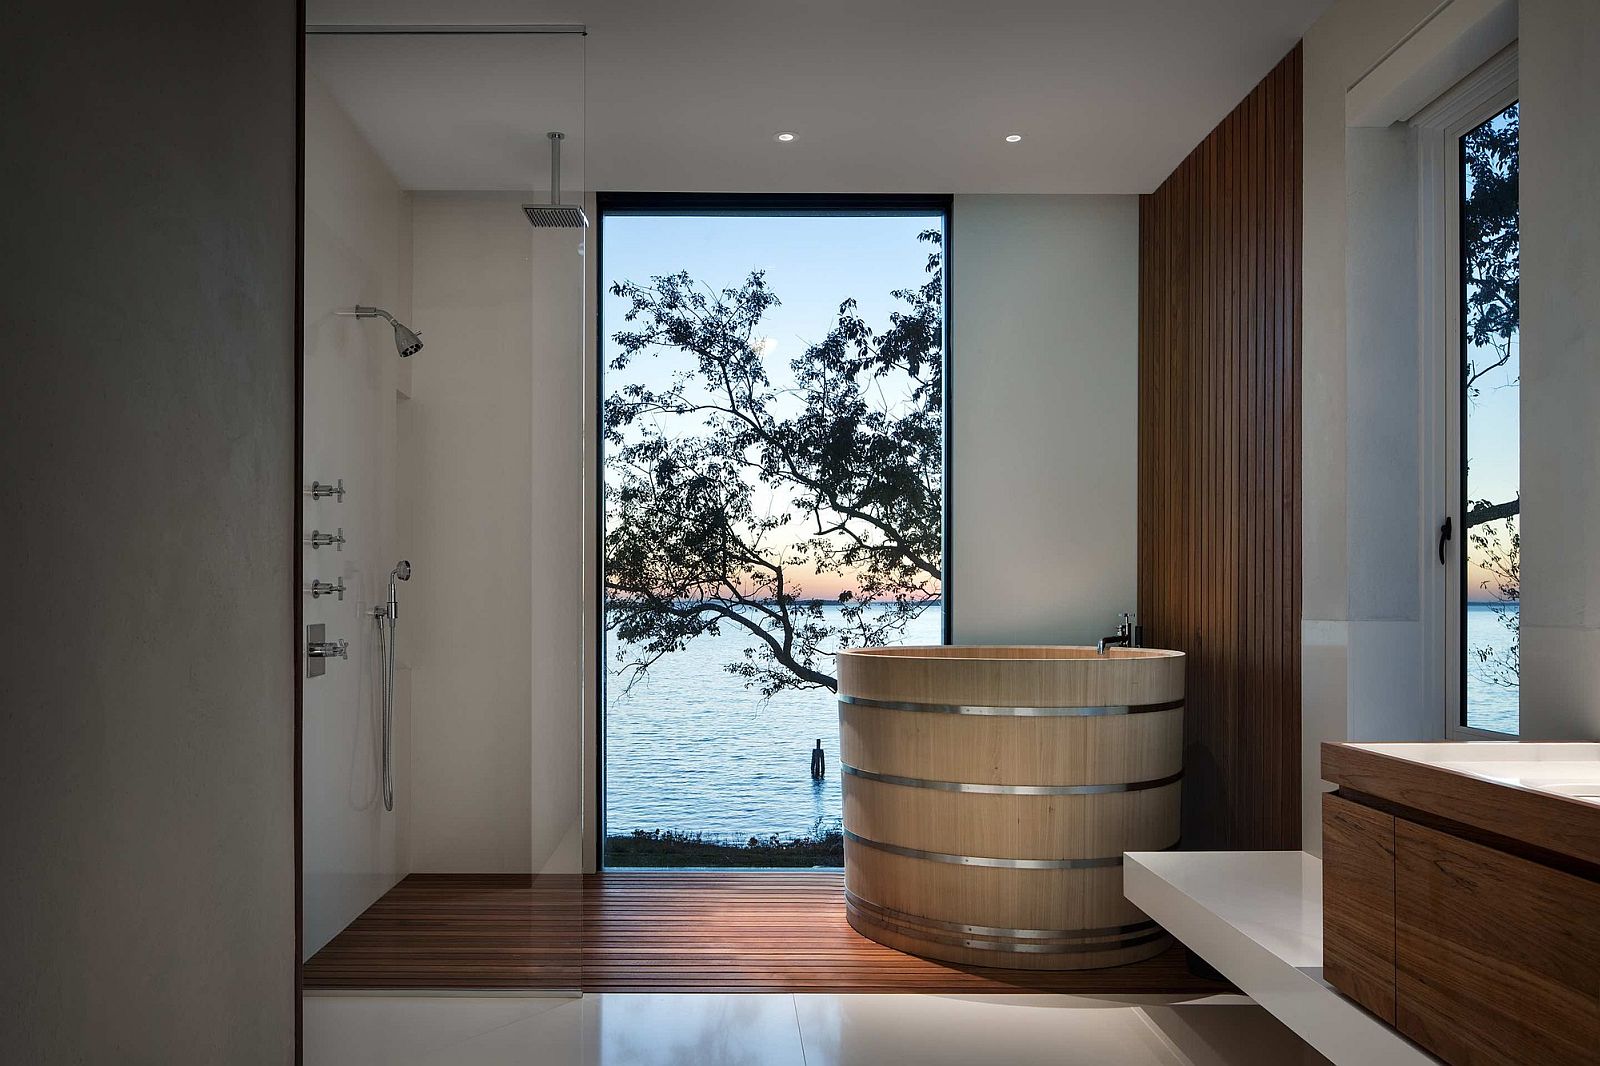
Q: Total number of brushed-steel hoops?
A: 5